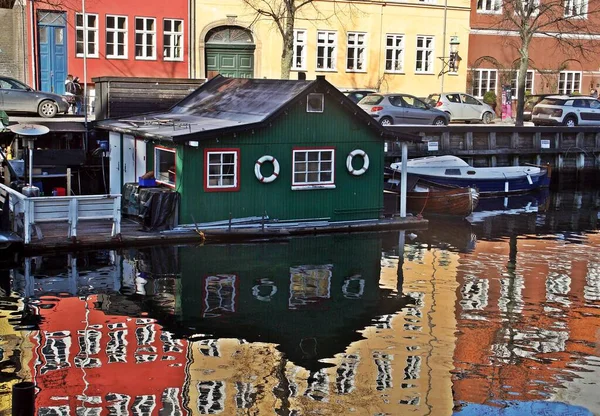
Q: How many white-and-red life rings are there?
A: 2